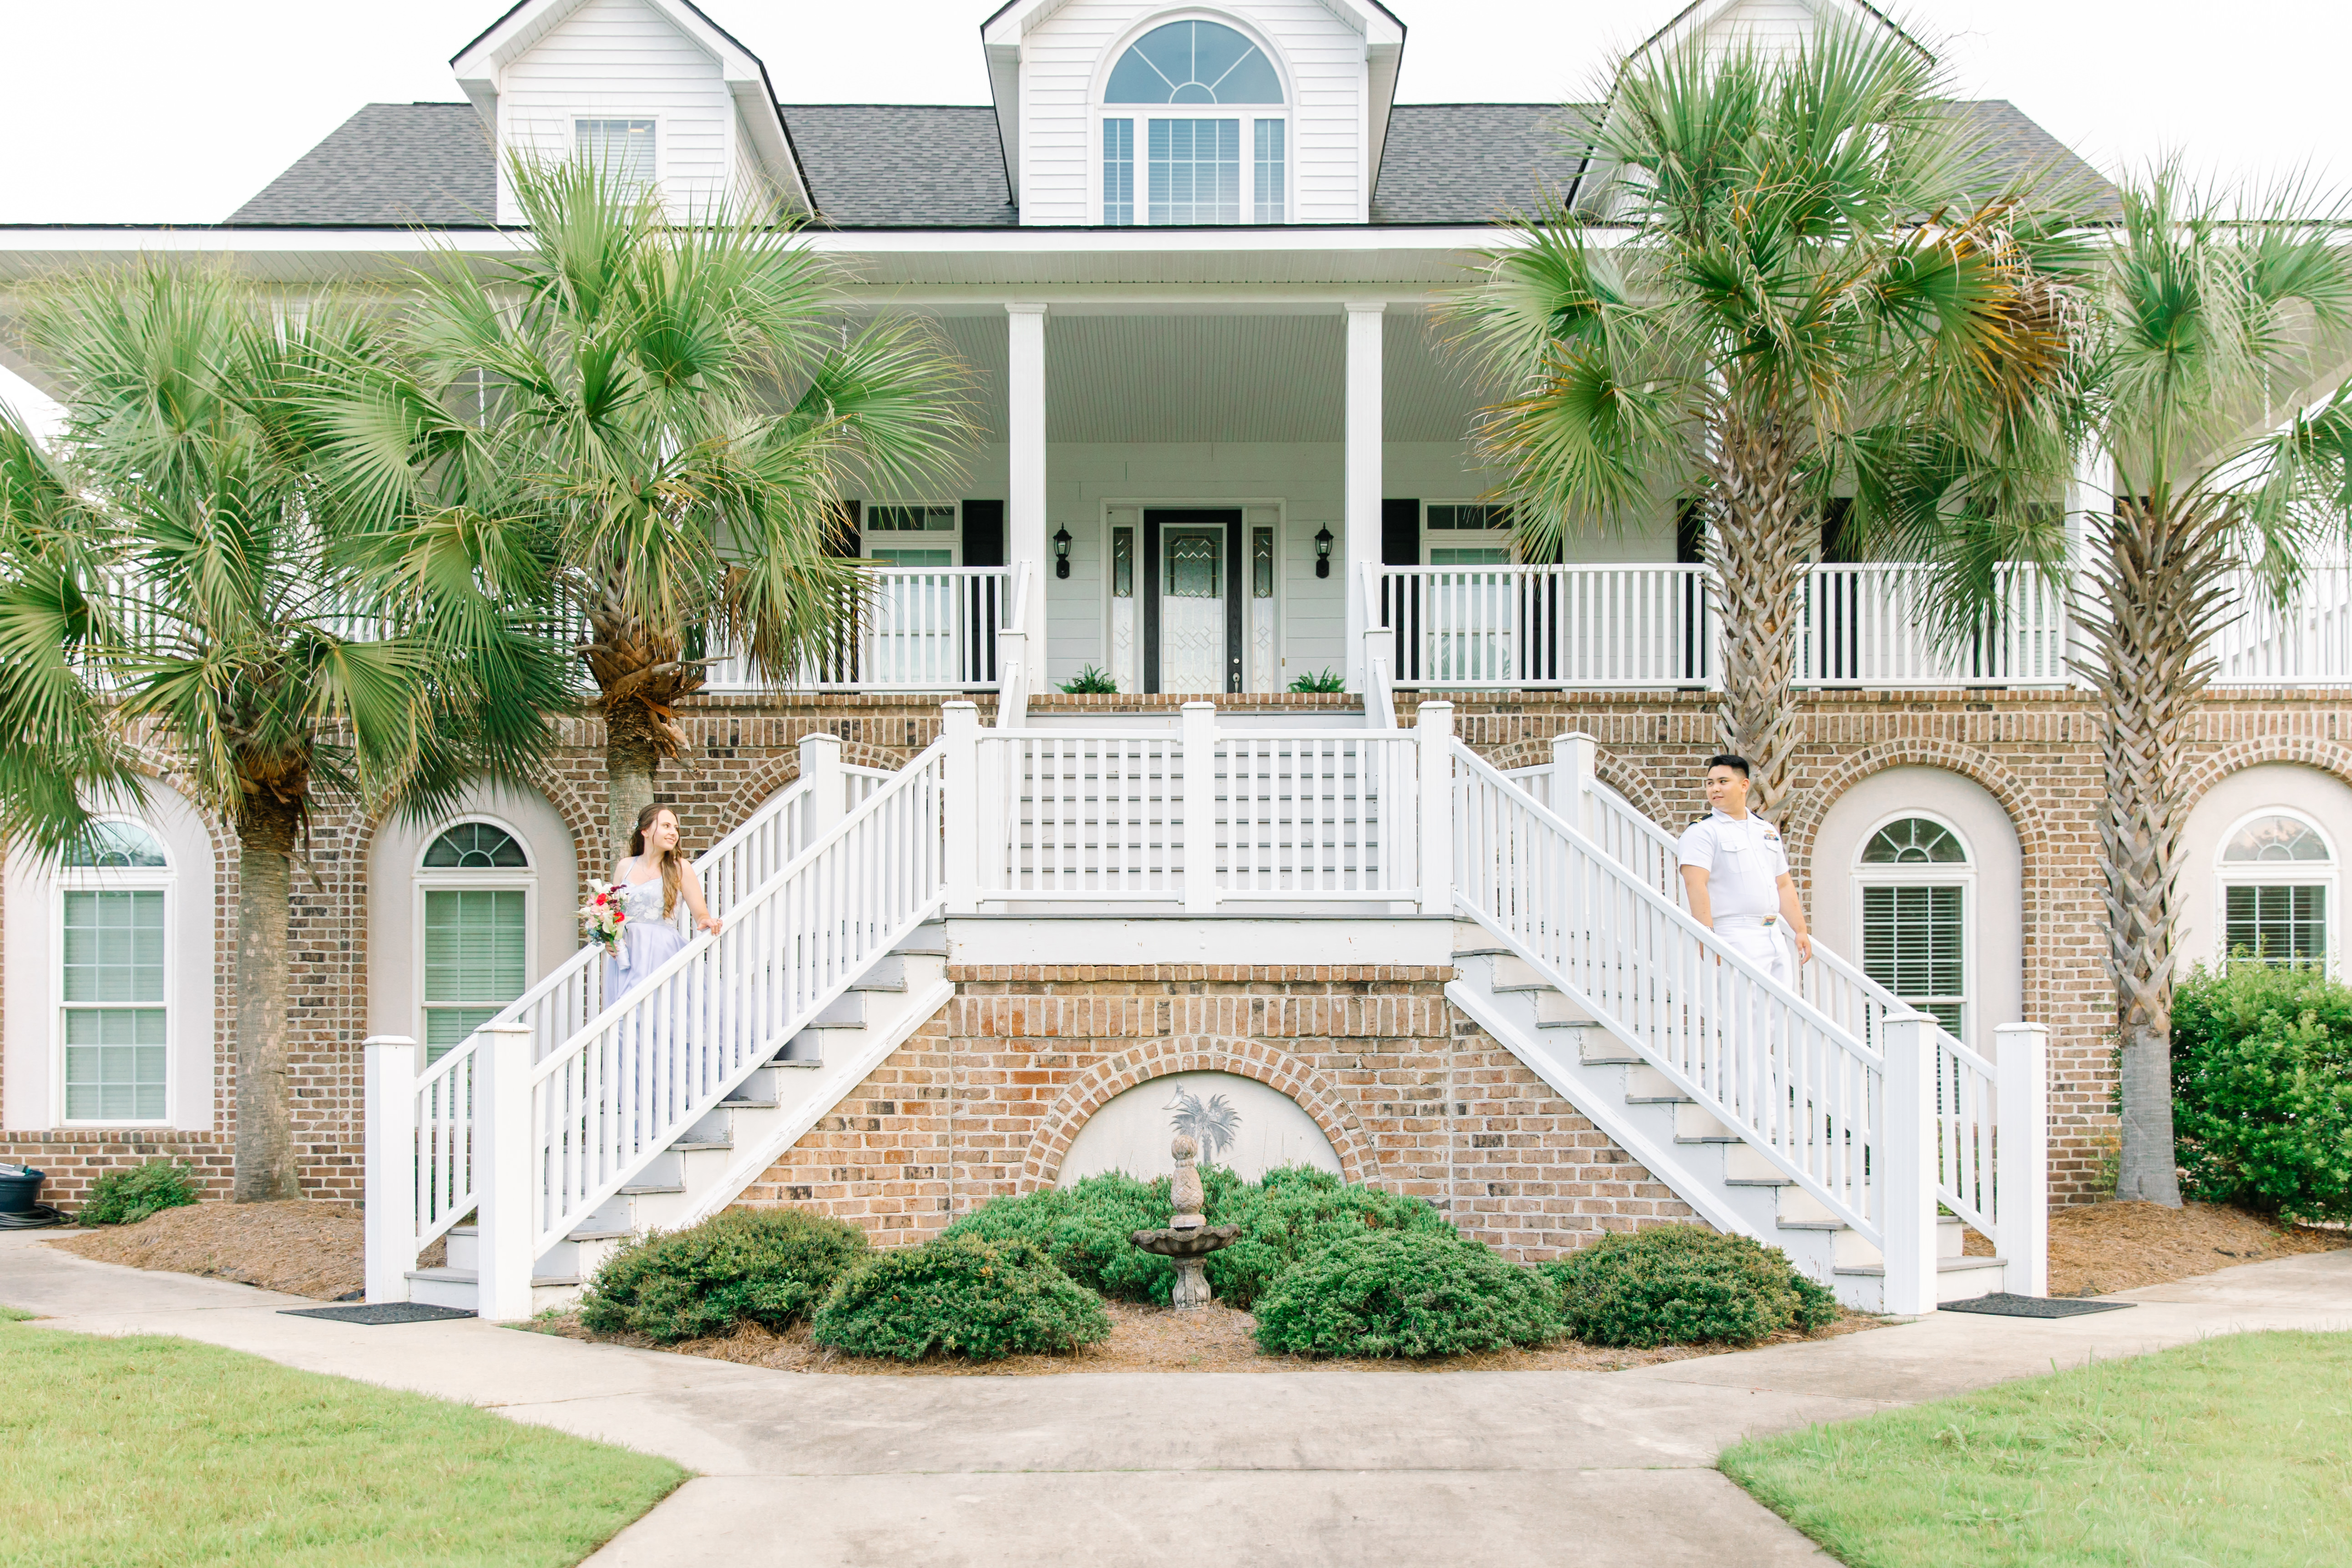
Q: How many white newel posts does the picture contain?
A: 11